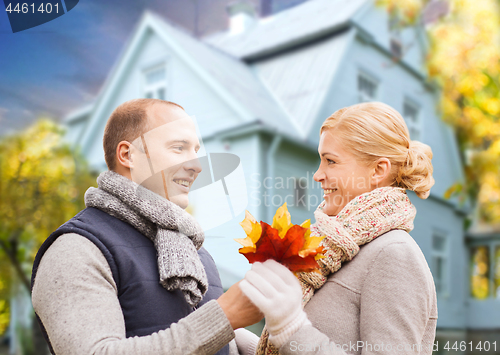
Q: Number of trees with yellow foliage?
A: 2